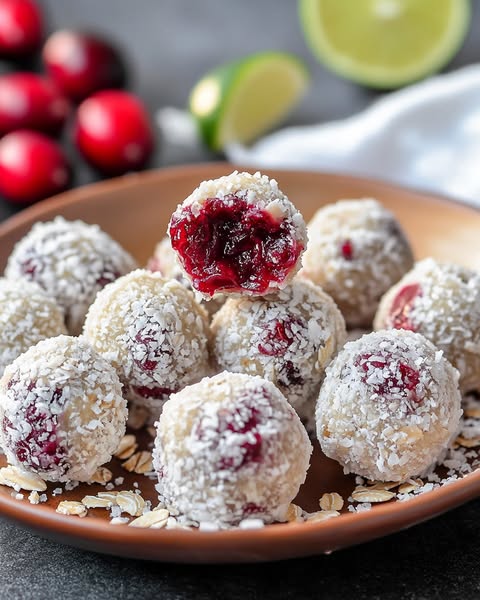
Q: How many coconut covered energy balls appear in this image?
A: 11